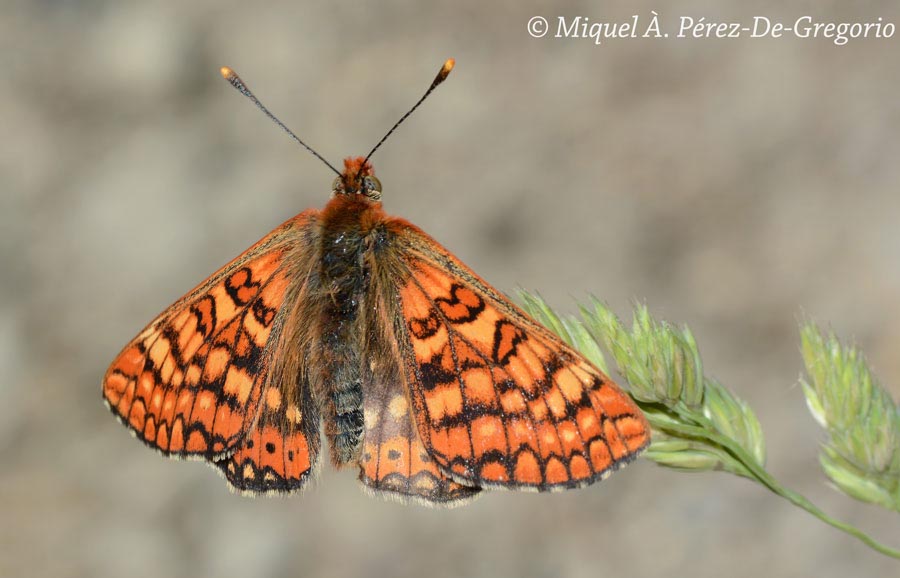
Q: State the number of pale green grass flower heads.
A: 2